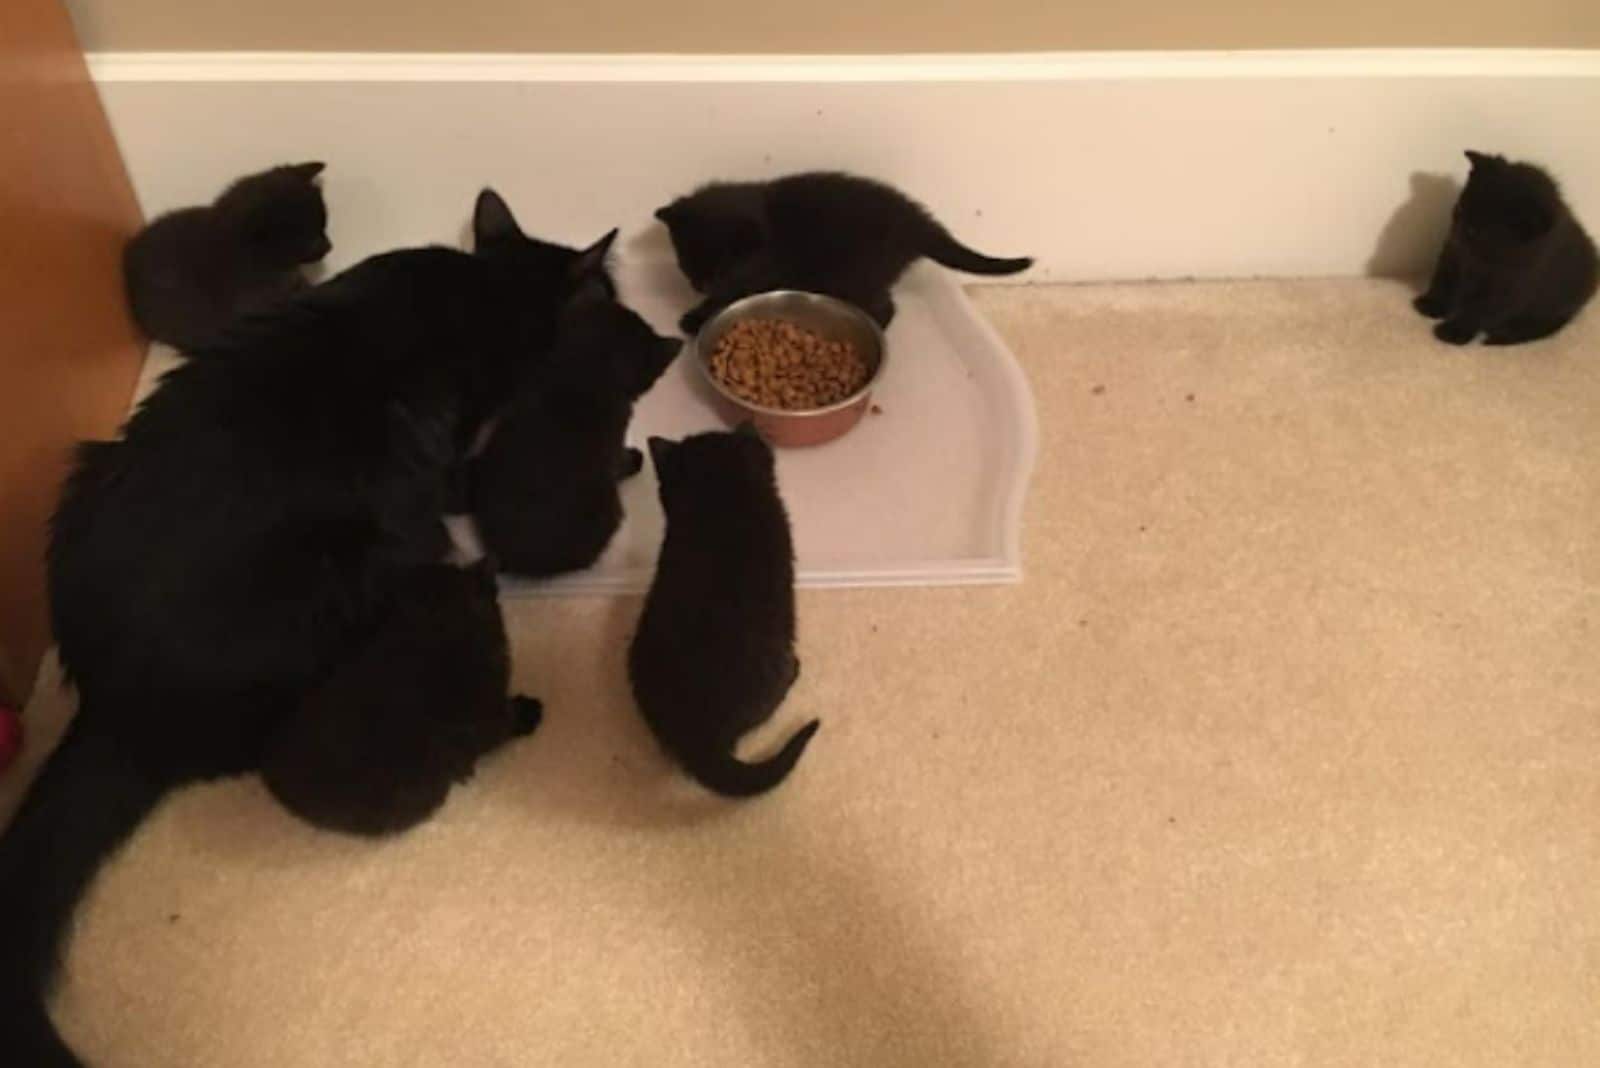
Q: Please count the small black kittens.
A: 6